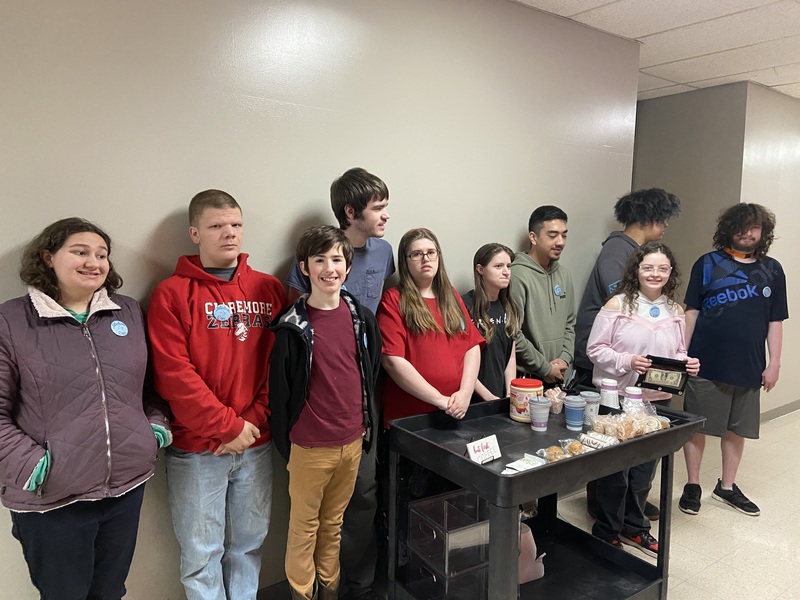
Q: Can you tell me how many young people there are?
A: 10